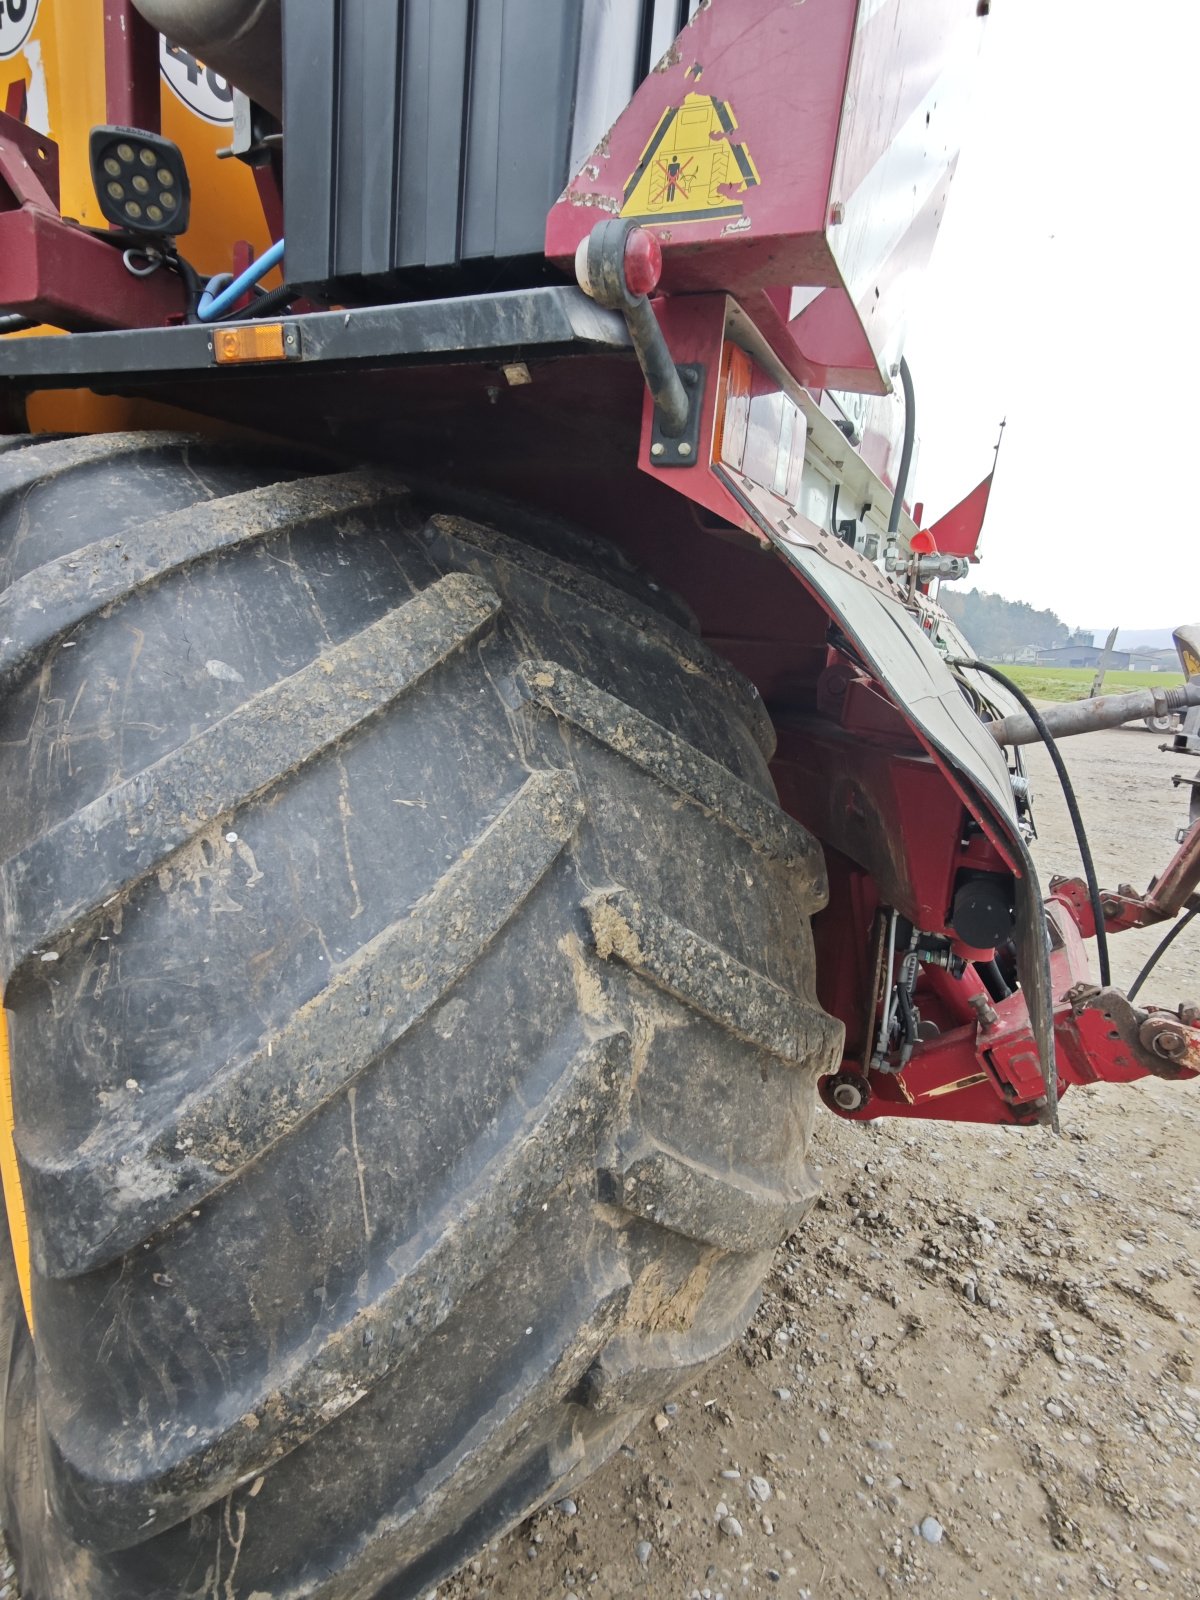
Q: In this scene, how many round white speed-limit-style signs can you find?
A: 2